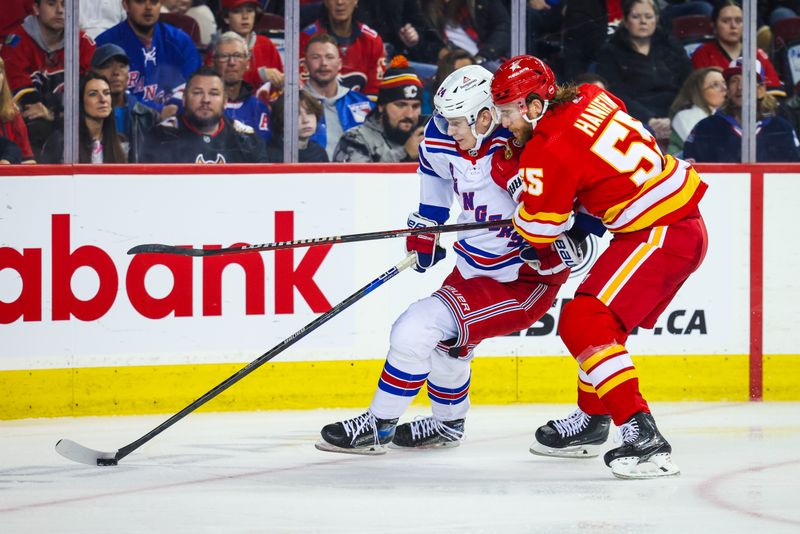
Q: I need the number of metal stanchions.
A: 4